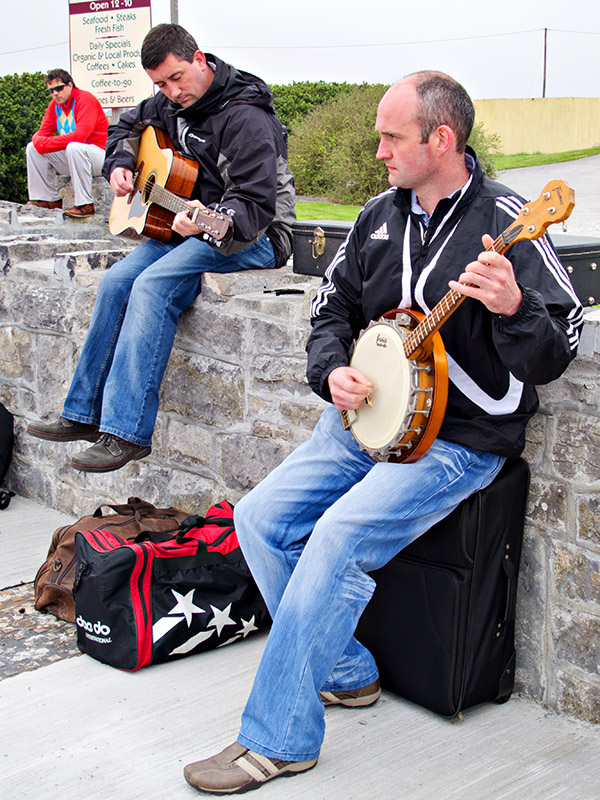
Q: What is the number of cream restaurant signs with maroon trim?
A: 1